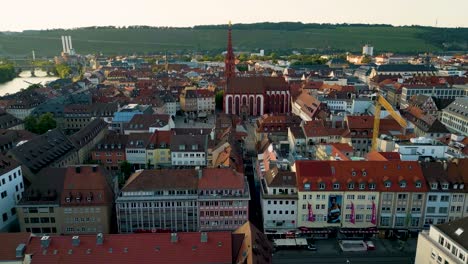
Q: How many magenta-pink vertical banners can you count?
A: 3